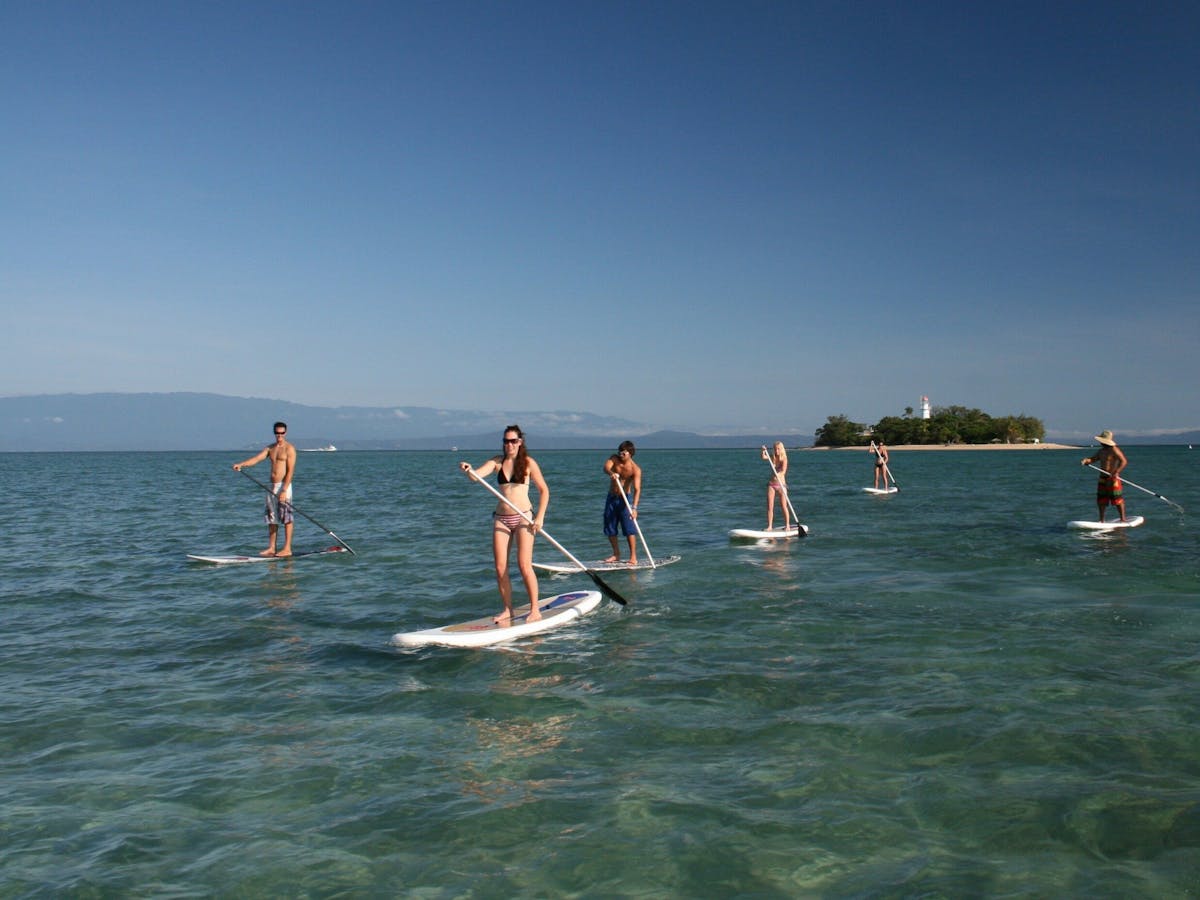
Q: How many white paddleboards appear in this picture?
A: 6